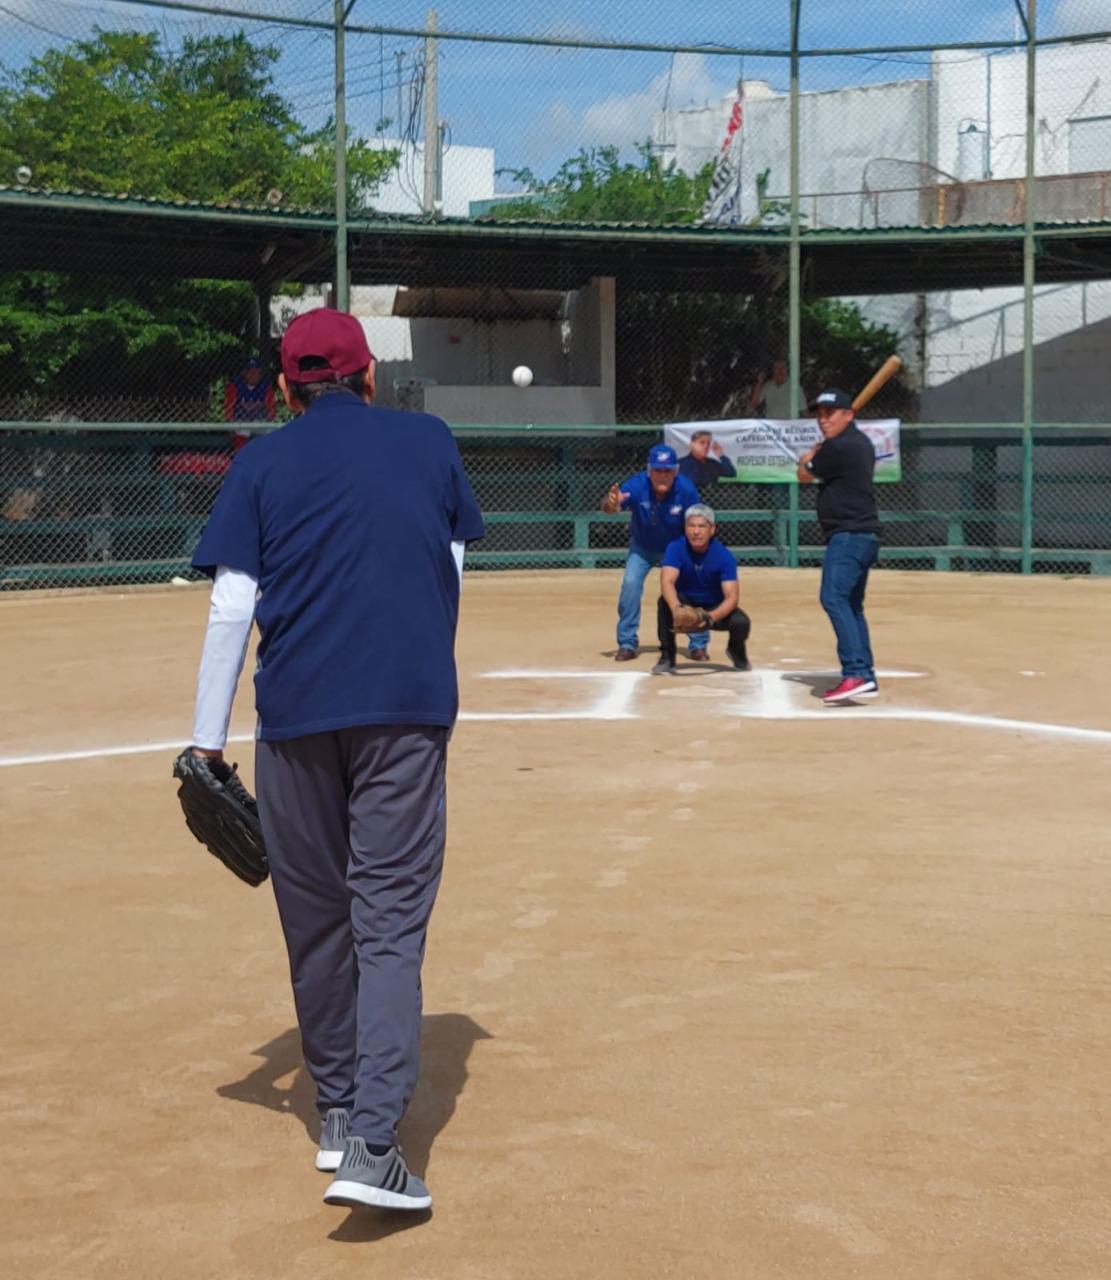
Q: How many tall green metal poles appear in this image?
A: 3